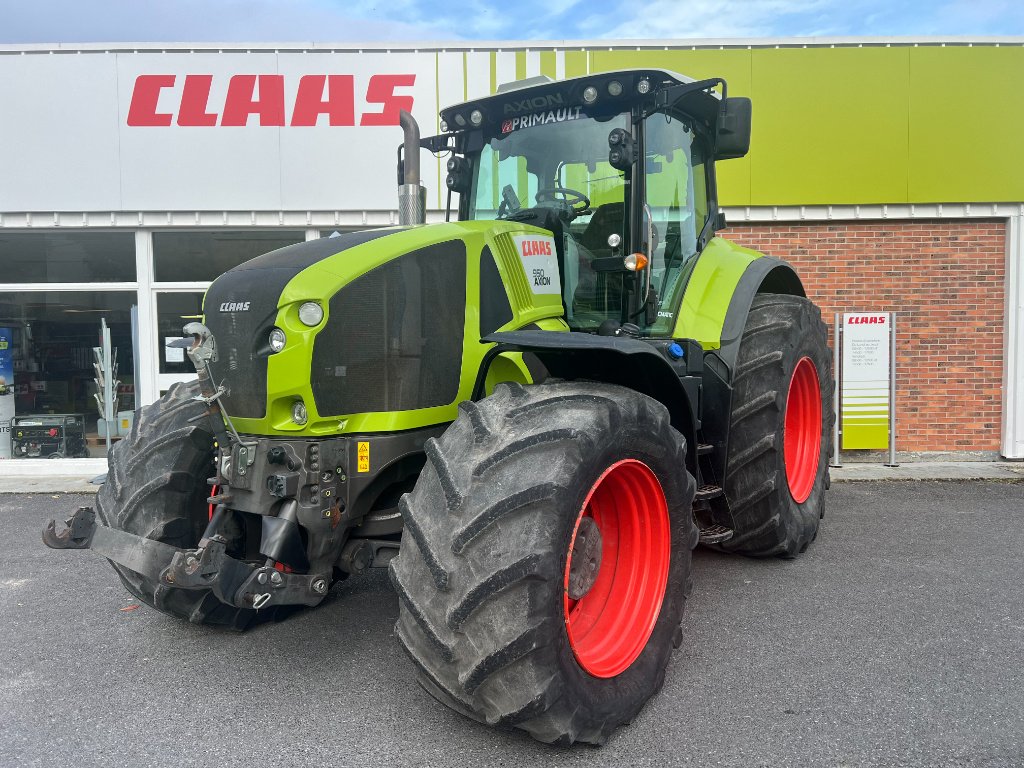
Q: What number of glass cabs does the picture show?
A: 1